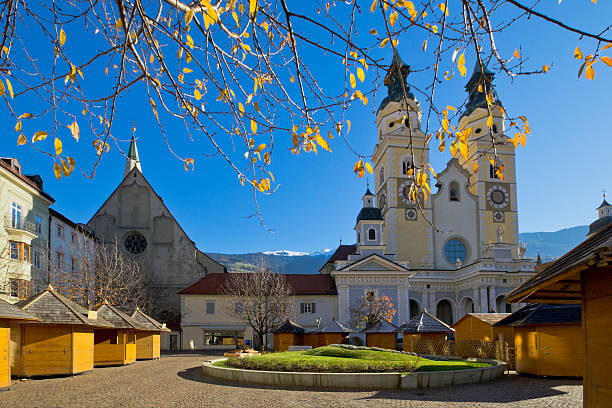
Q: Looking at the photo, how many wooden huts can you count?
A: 11